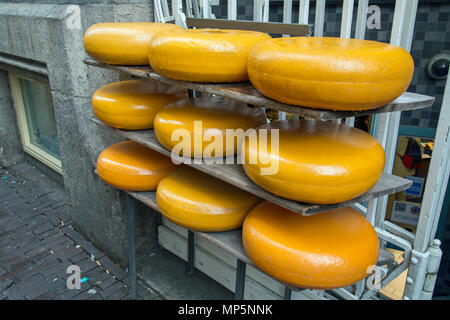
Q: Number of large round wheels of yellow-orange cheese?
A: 9